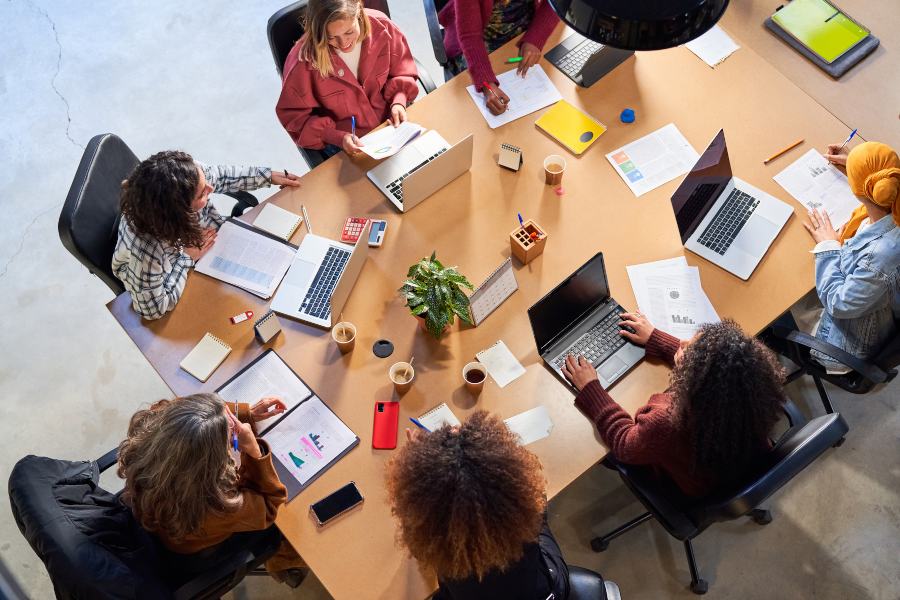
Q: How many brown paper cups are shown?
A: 4